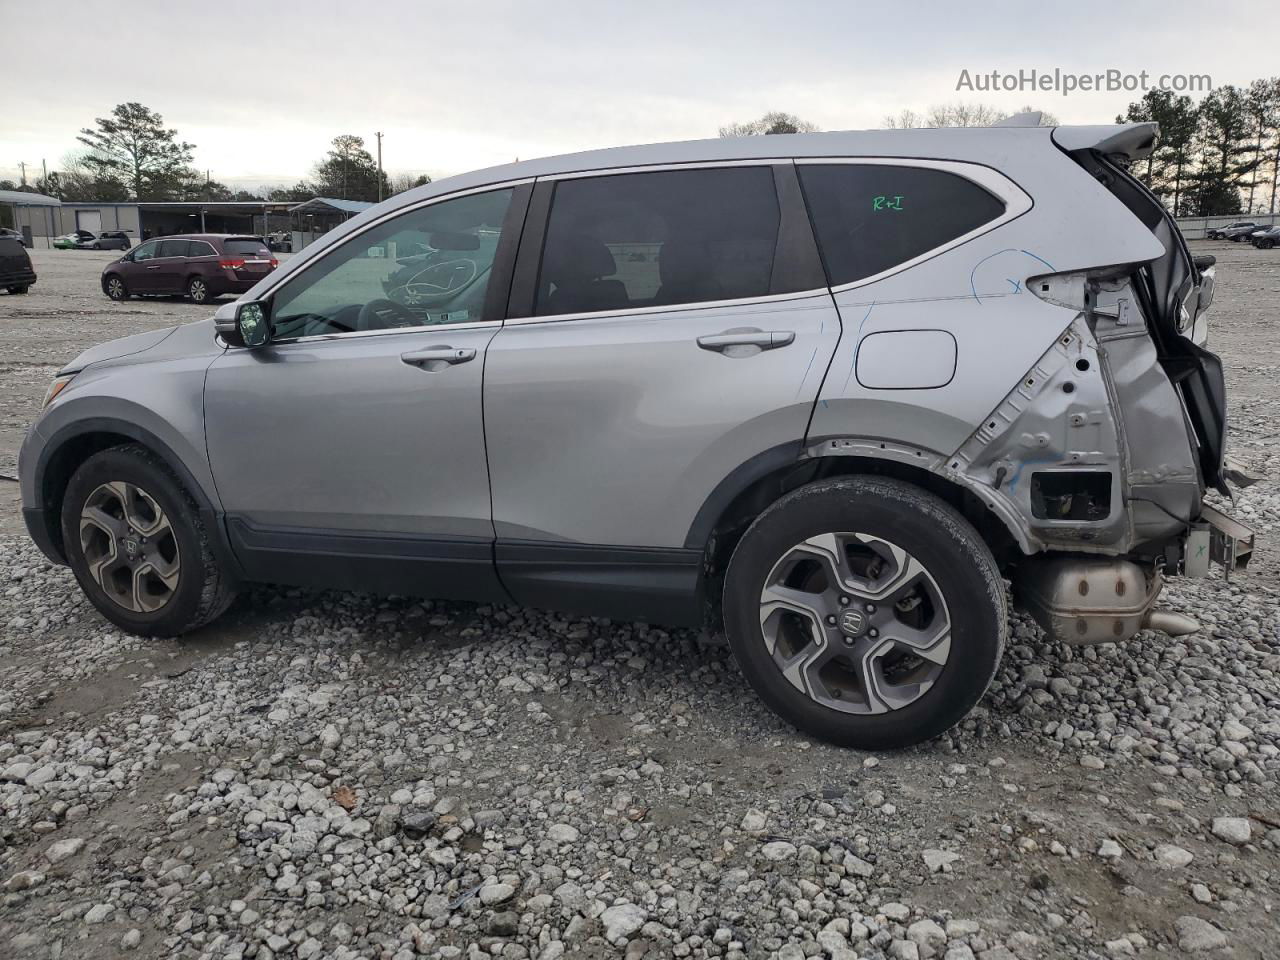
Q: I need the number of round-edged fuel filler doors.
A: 1